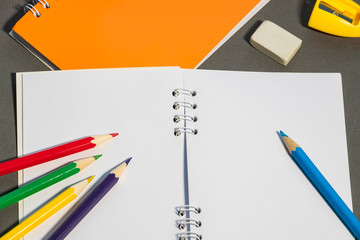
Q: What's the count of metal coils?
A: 9